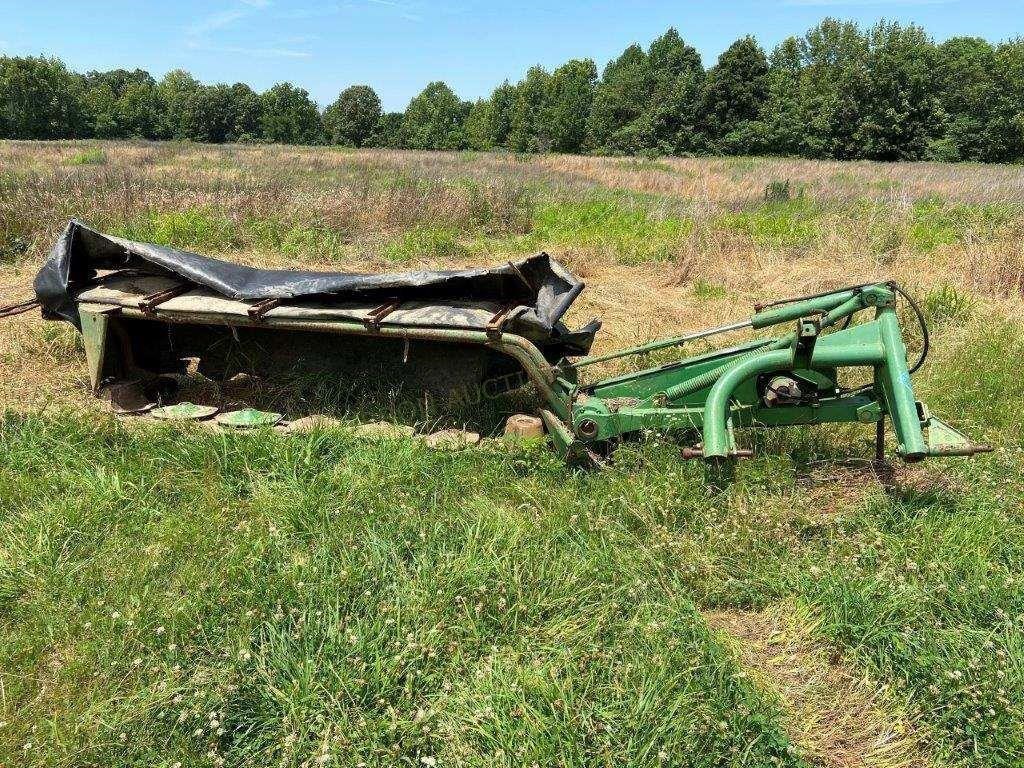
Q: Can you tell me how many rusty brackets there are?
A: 4